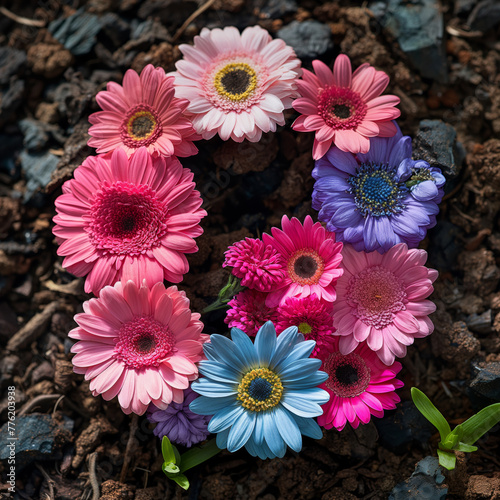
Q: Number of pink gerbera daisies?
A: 8